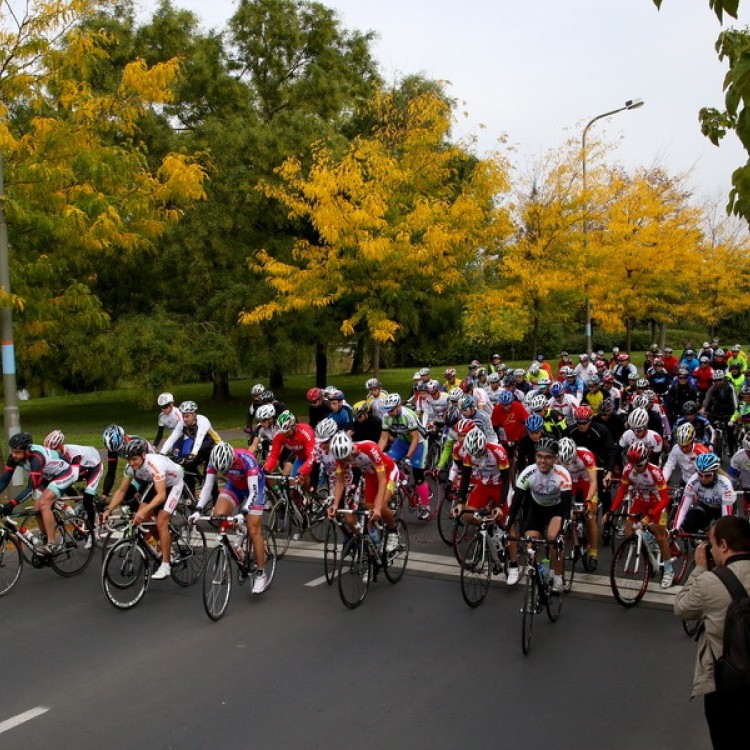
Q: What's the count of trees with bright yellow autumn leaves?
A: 5